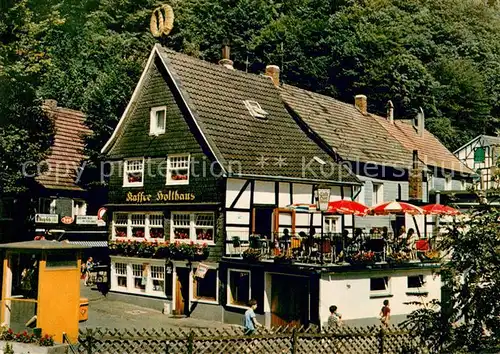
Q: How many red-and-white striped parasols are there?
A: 1